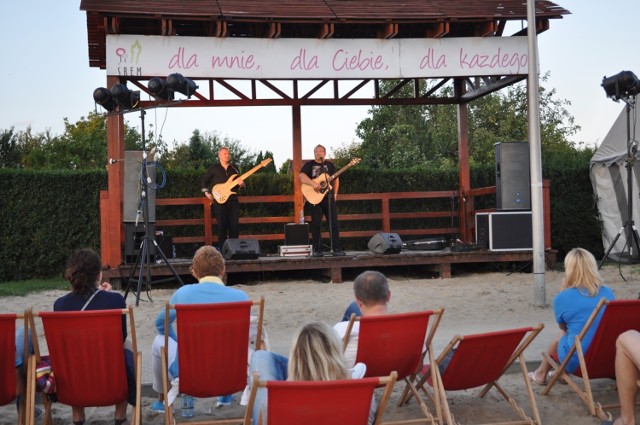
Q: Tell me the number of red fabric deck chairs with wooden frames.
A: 7